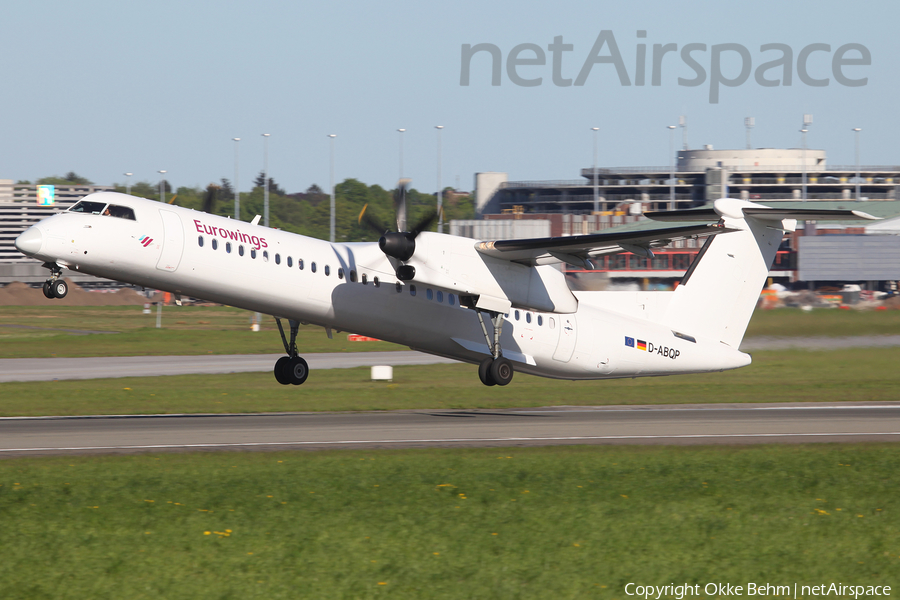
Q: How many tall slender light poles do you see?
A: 11